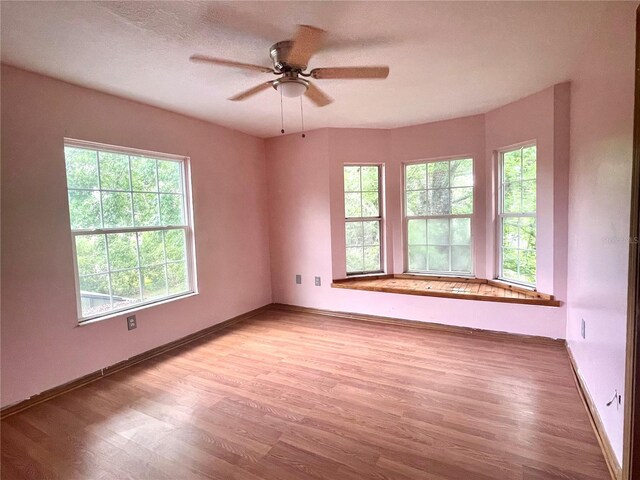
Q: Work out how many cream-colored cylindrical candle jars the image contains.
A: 0